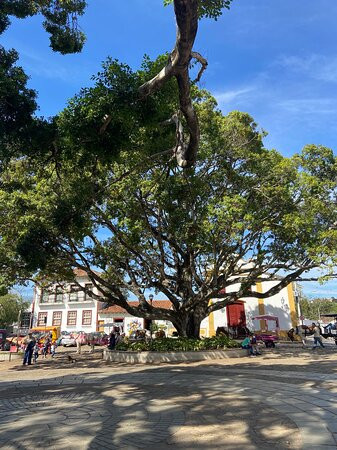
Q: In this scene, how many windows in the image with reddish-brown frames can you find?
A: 4